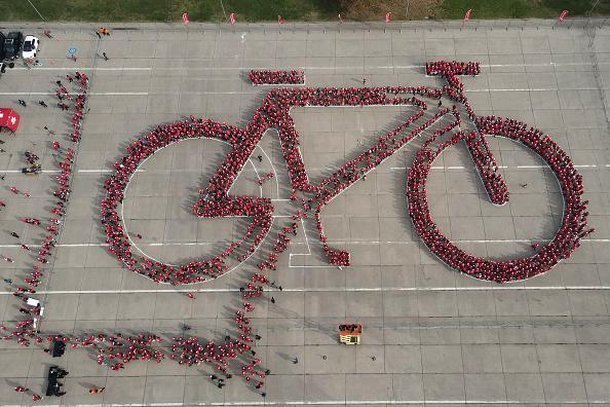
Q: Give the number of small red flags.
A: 6